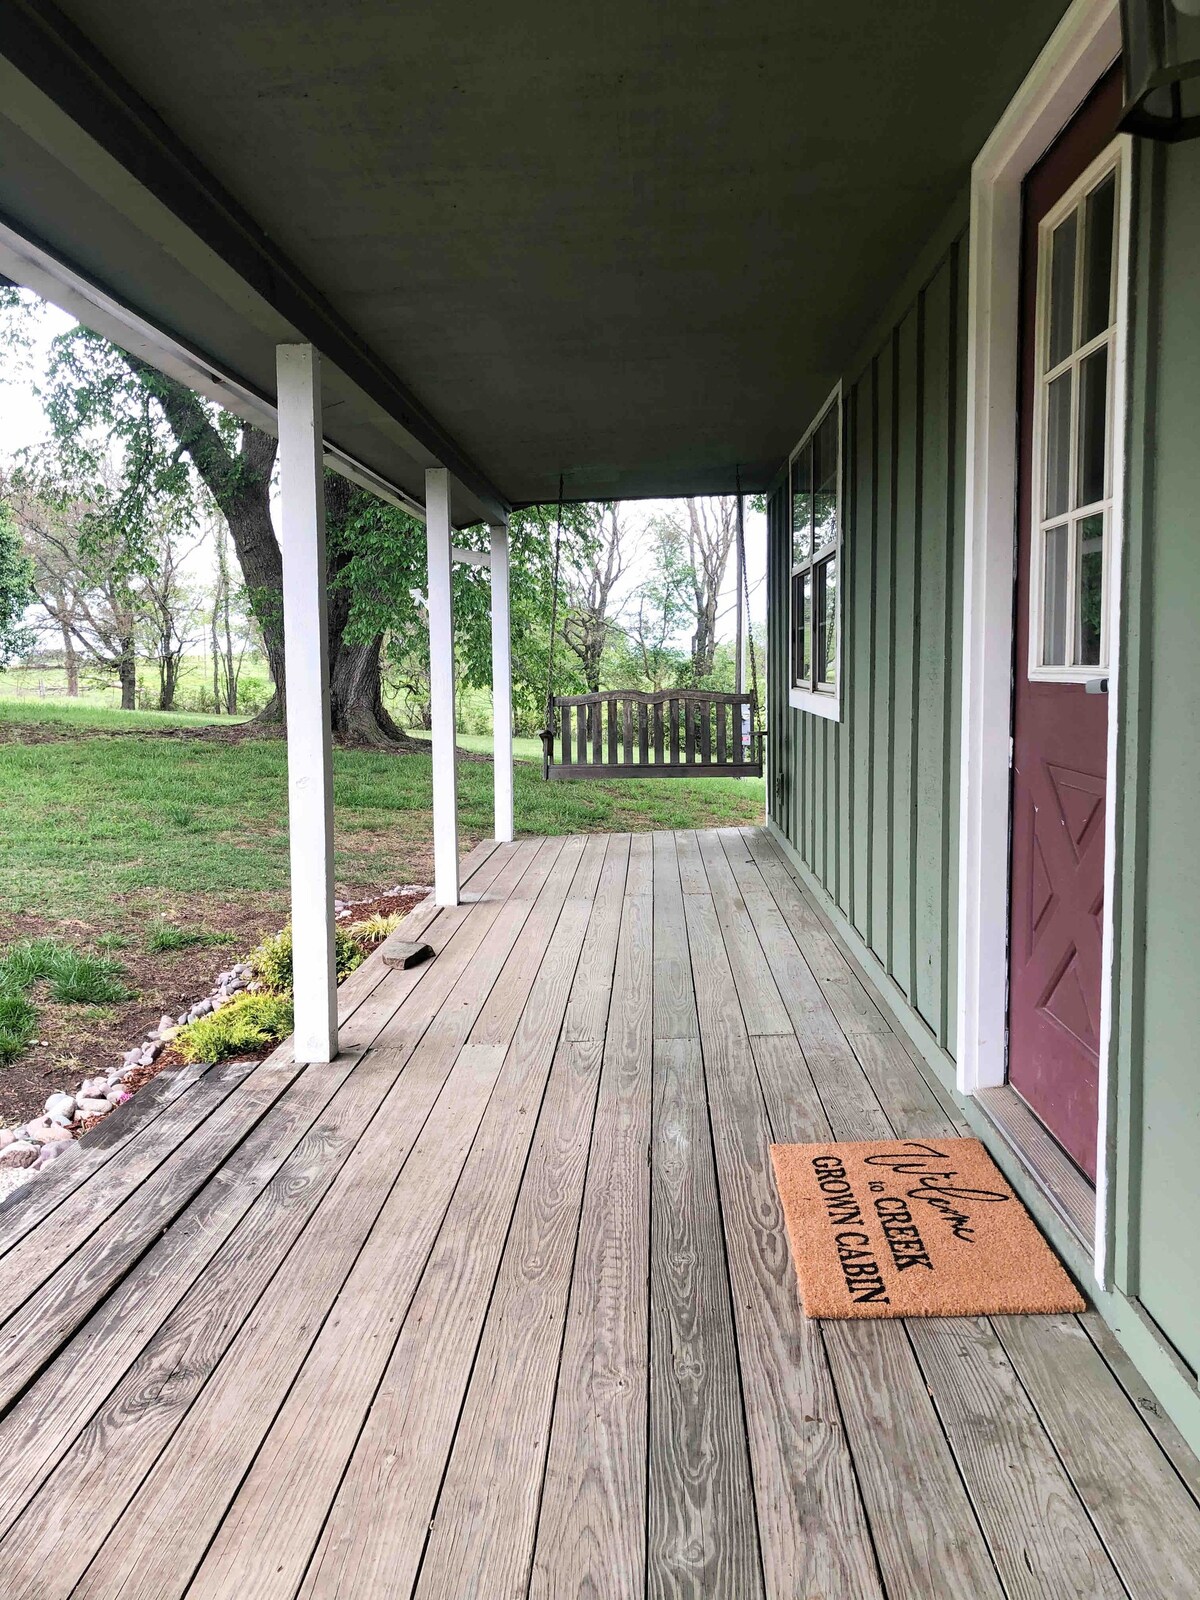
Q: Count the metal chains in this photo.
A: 2